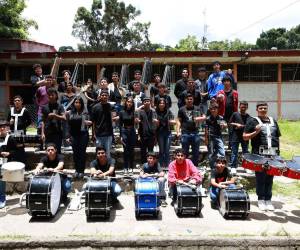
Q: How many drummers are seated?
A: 5